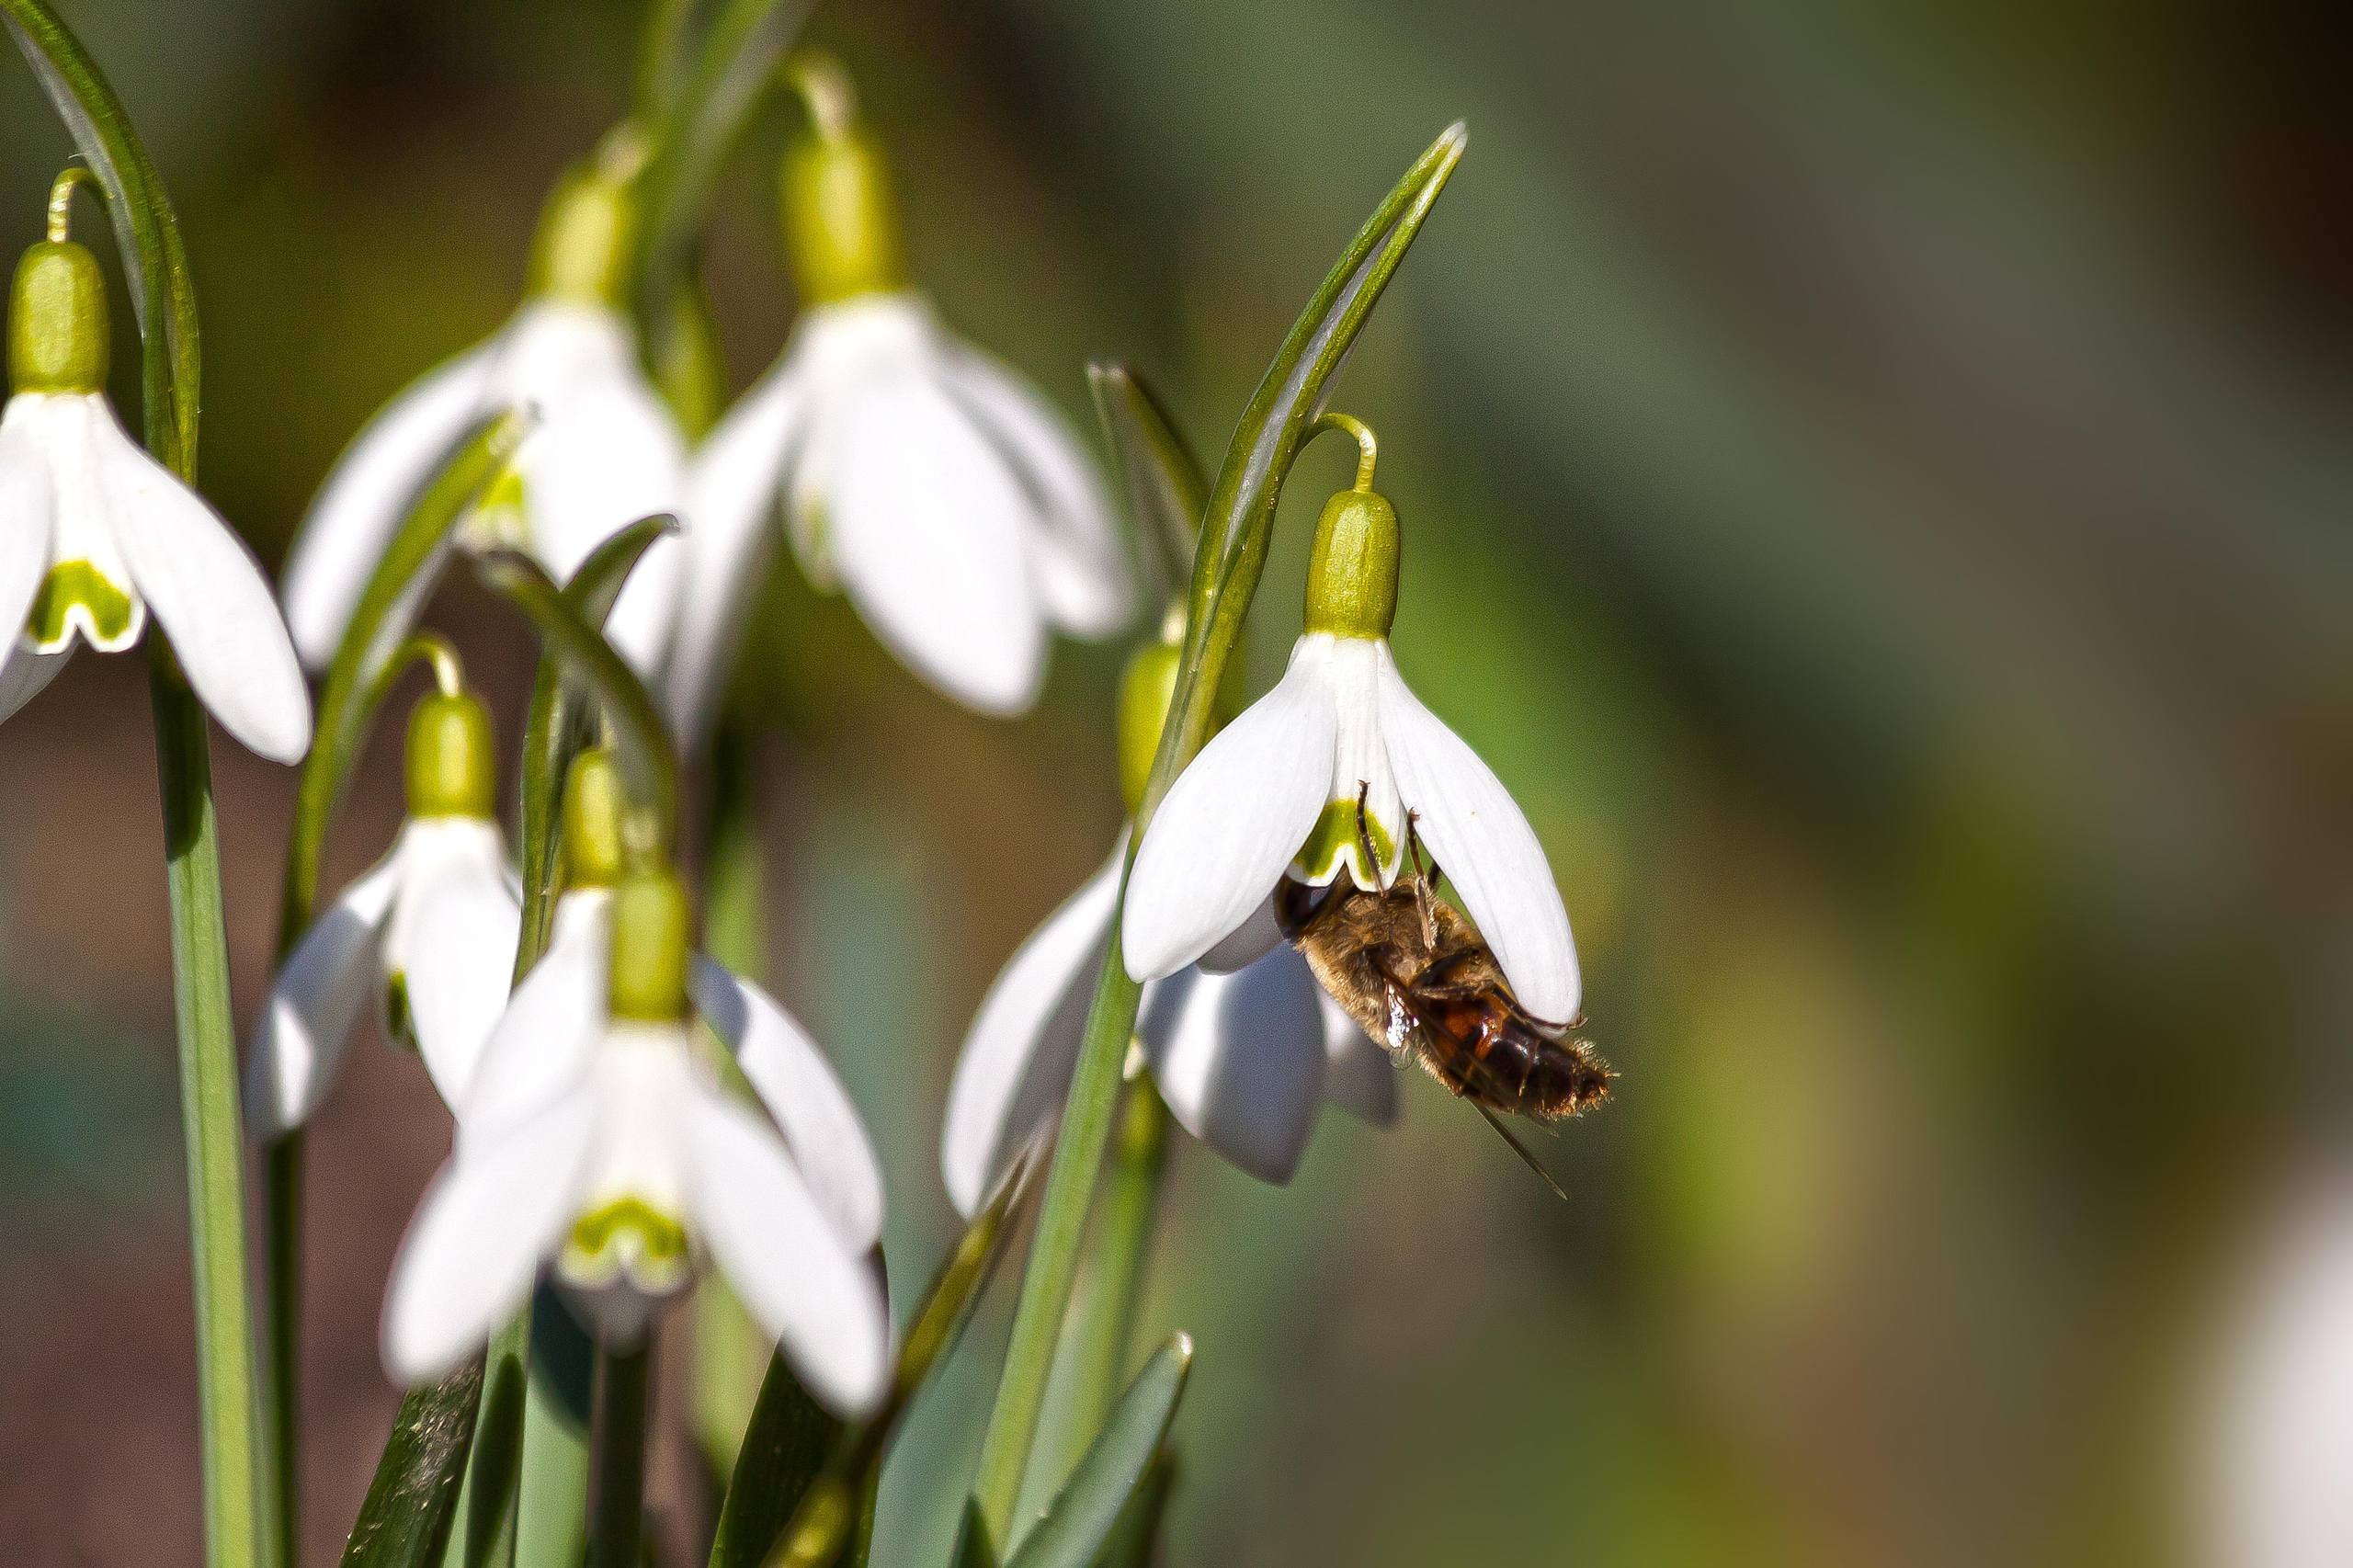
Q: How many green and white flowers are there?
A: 8